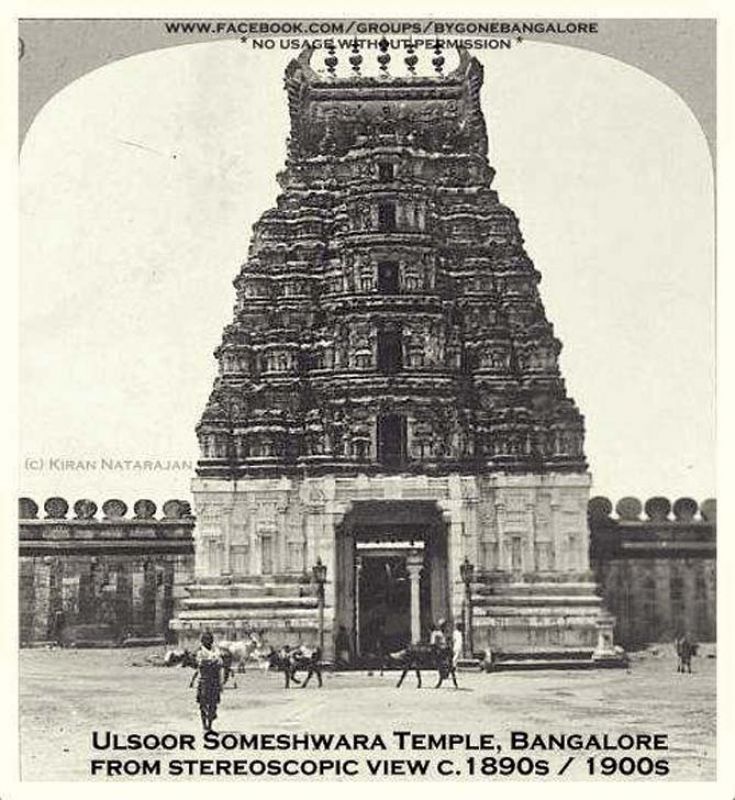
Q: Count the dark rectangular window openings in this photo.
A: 5